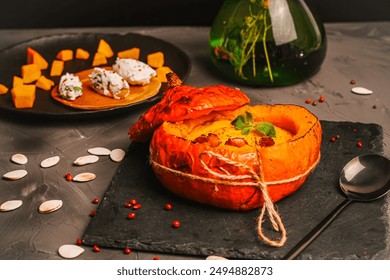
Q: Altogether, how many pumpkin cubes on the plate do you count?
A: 14